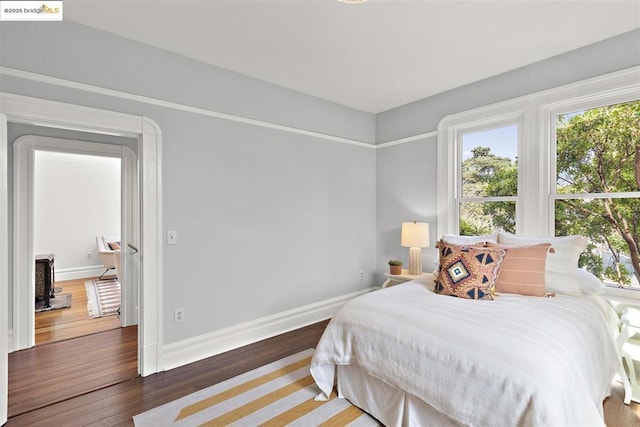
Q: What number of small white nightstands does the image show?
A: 2